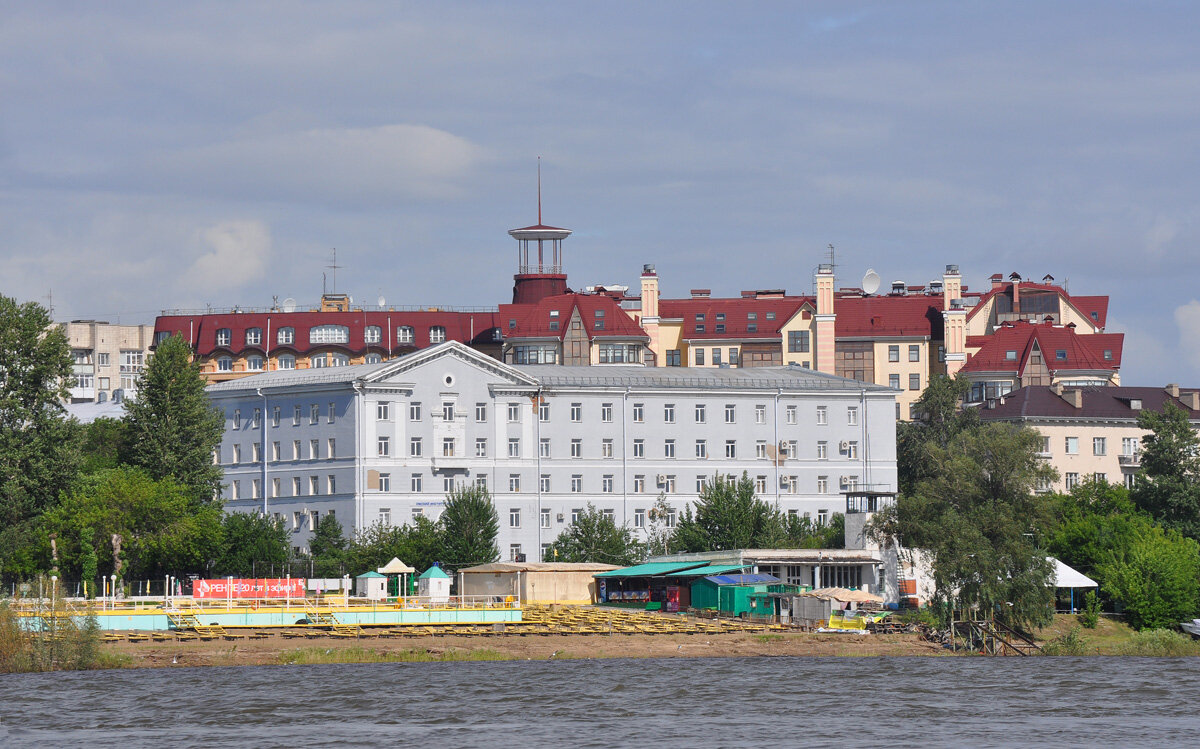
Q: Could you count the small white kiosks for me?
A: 2